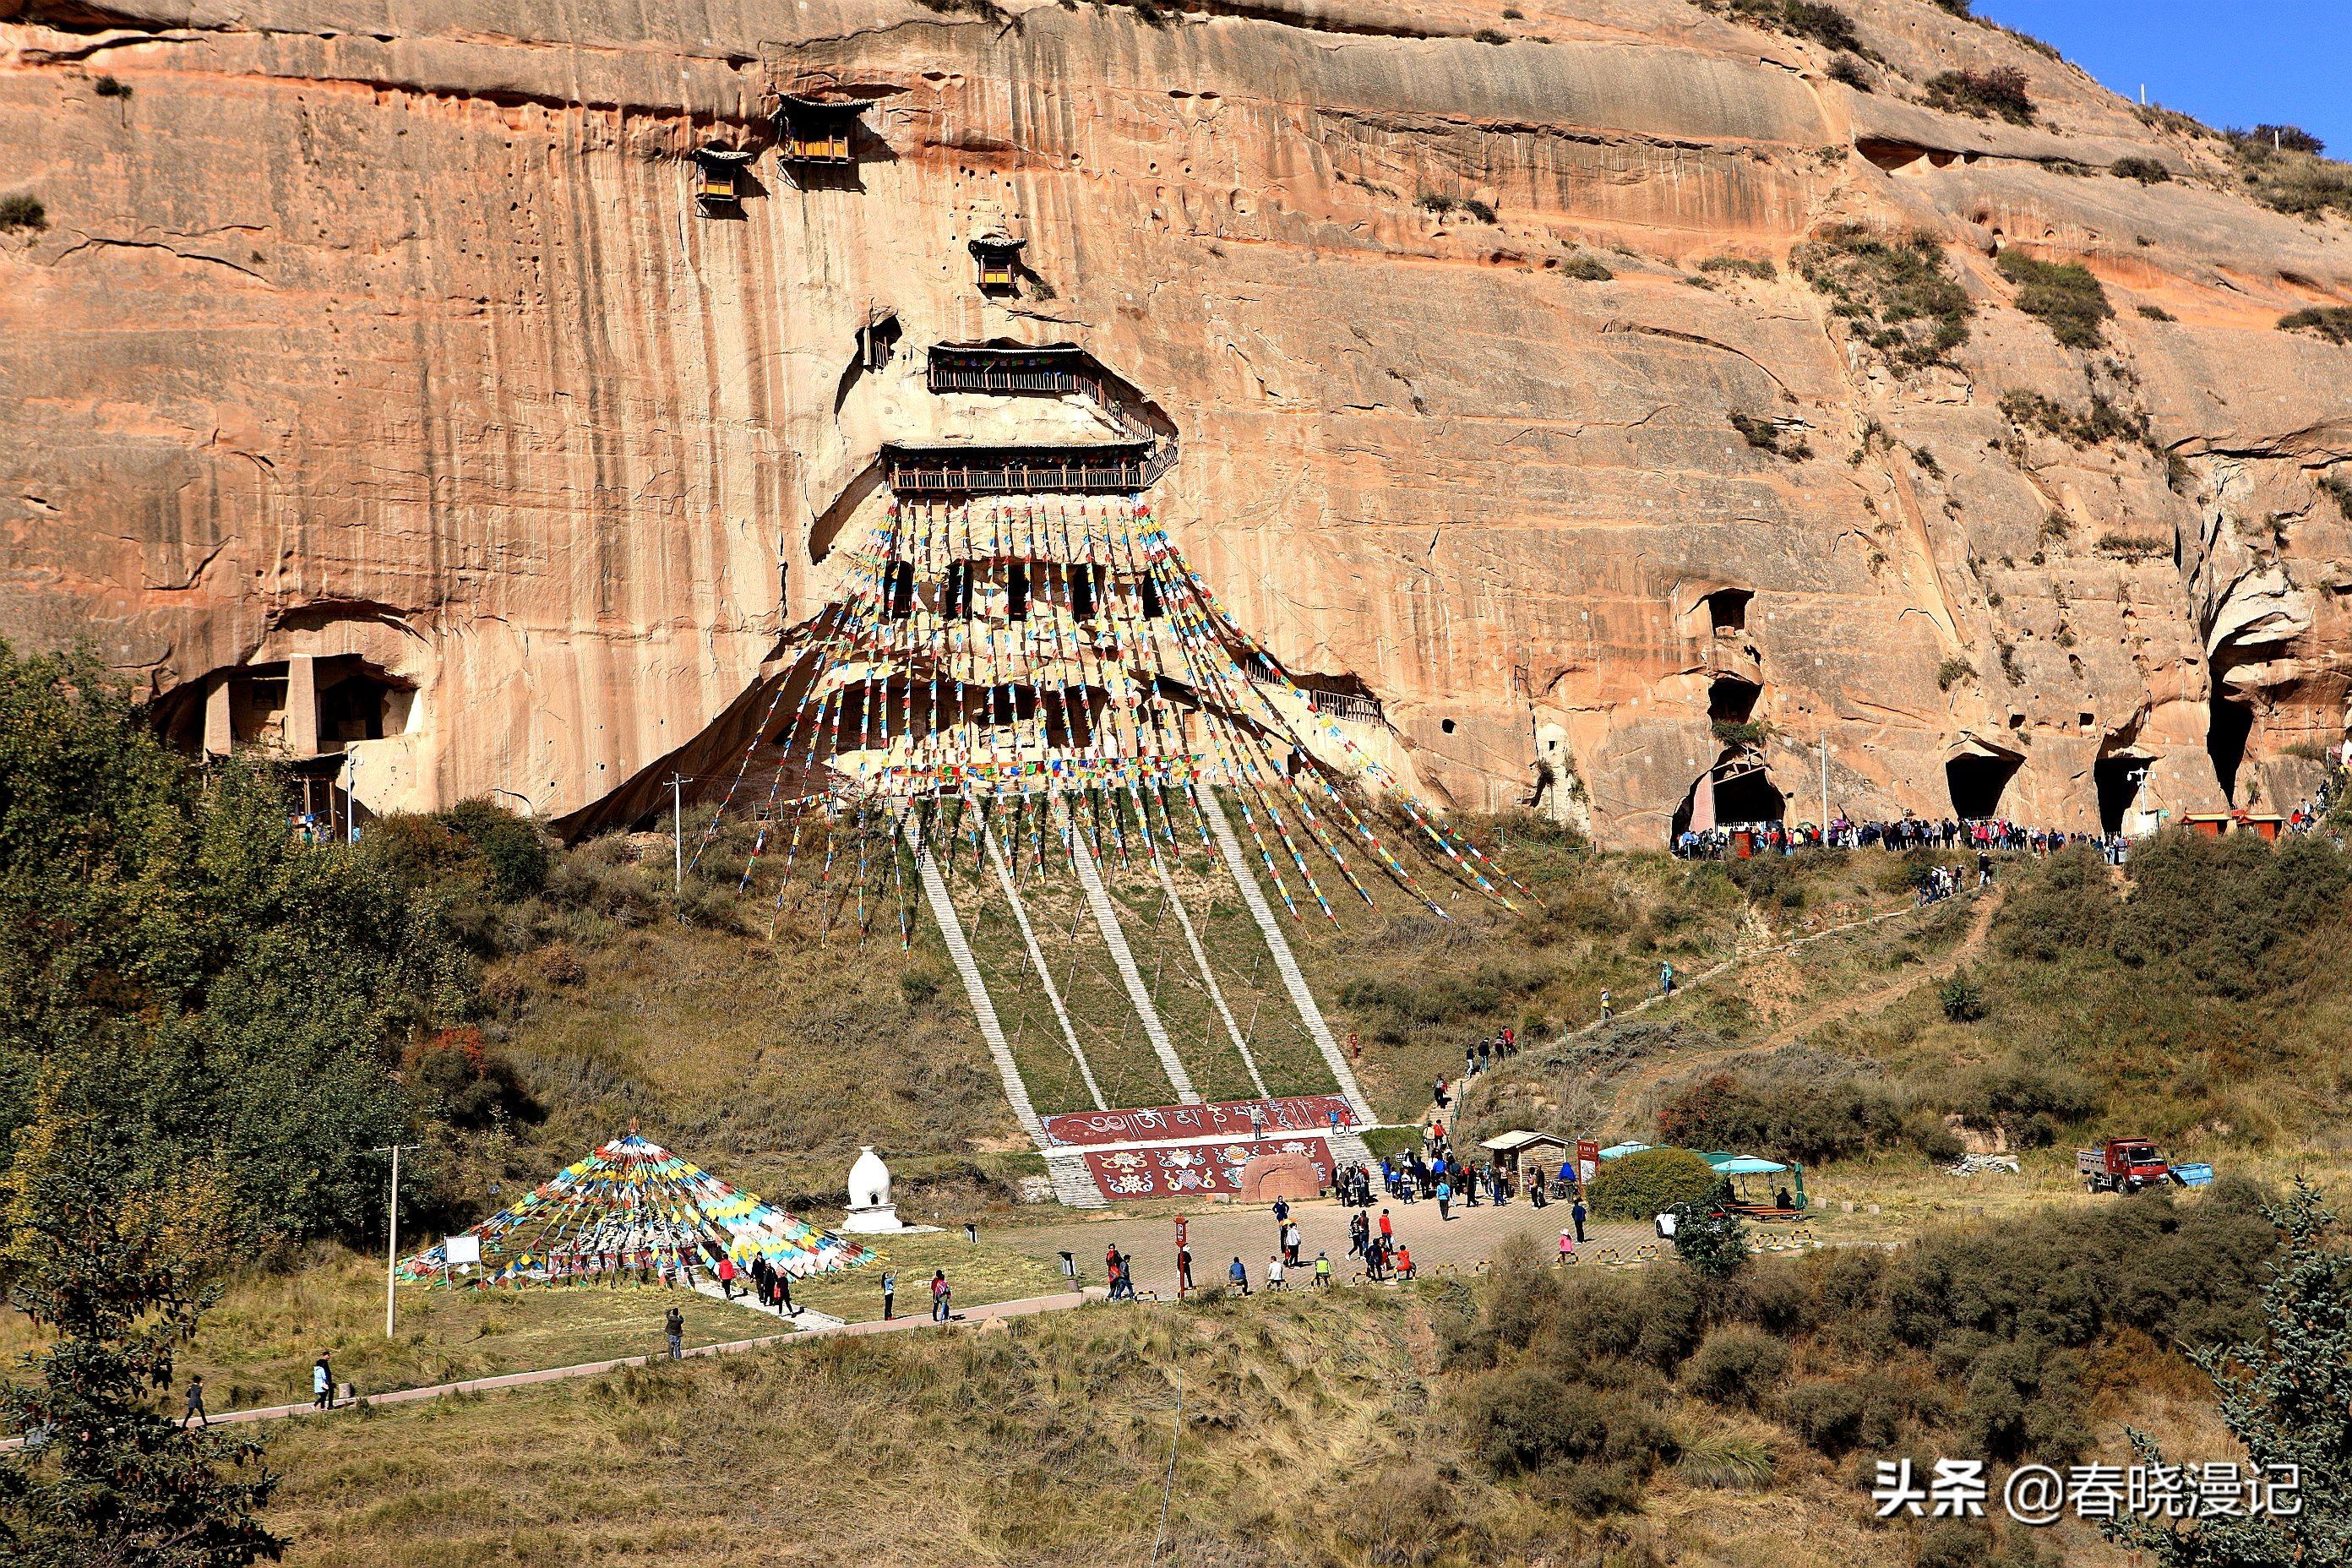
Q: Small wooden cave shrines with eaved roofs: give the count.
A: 3